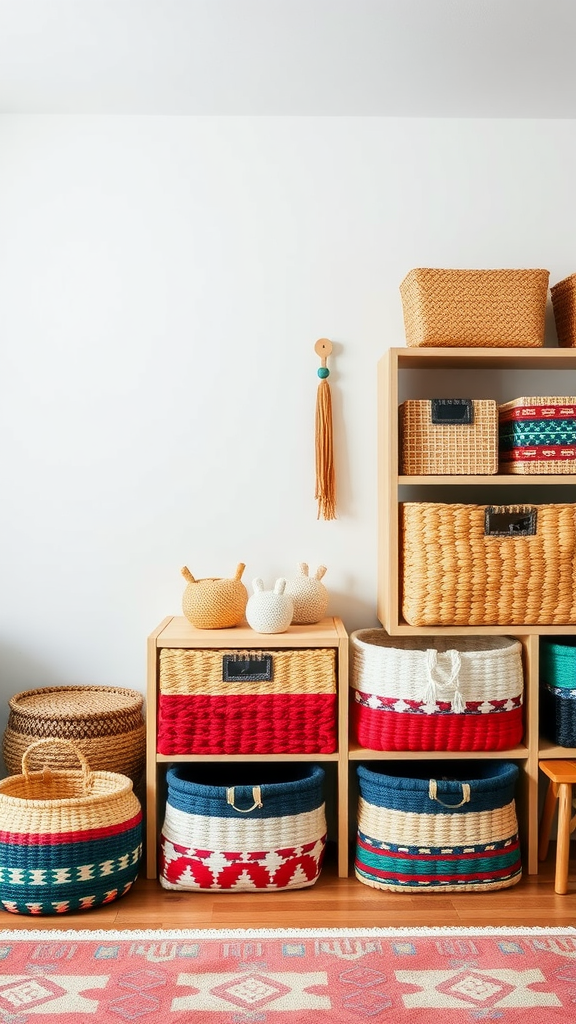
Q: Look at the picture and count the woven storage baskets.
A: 12